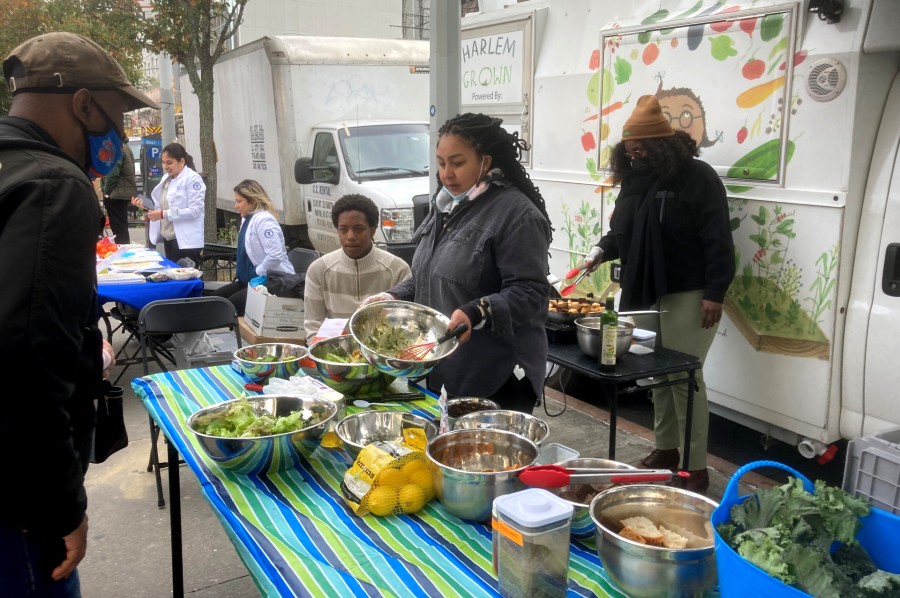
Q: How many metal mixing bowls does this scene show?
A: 11